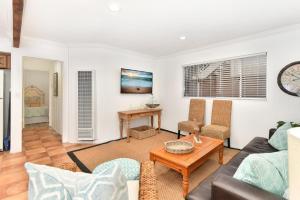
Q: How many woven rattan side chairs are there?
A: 2